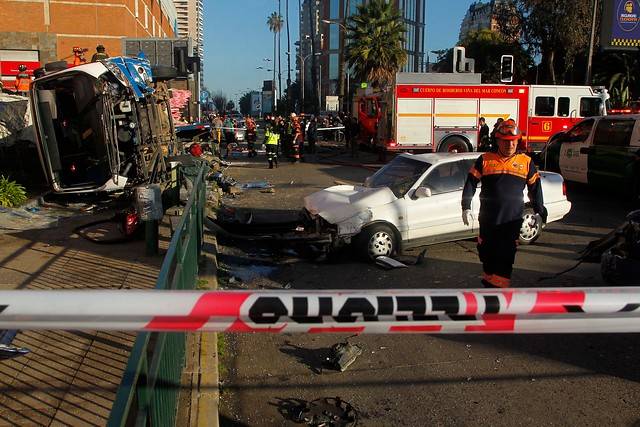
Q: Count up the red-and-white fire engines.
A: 1